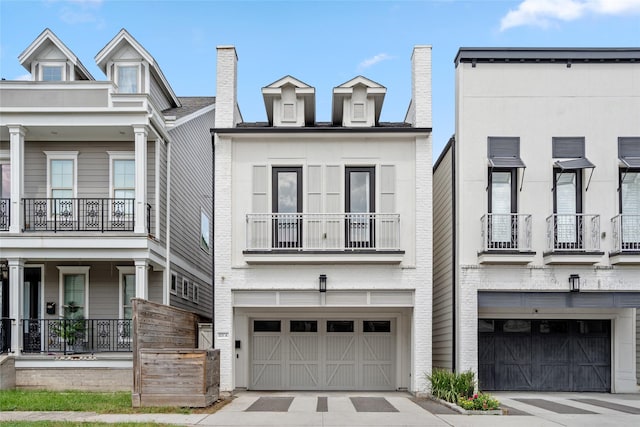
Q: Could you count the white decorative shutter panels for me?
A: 4